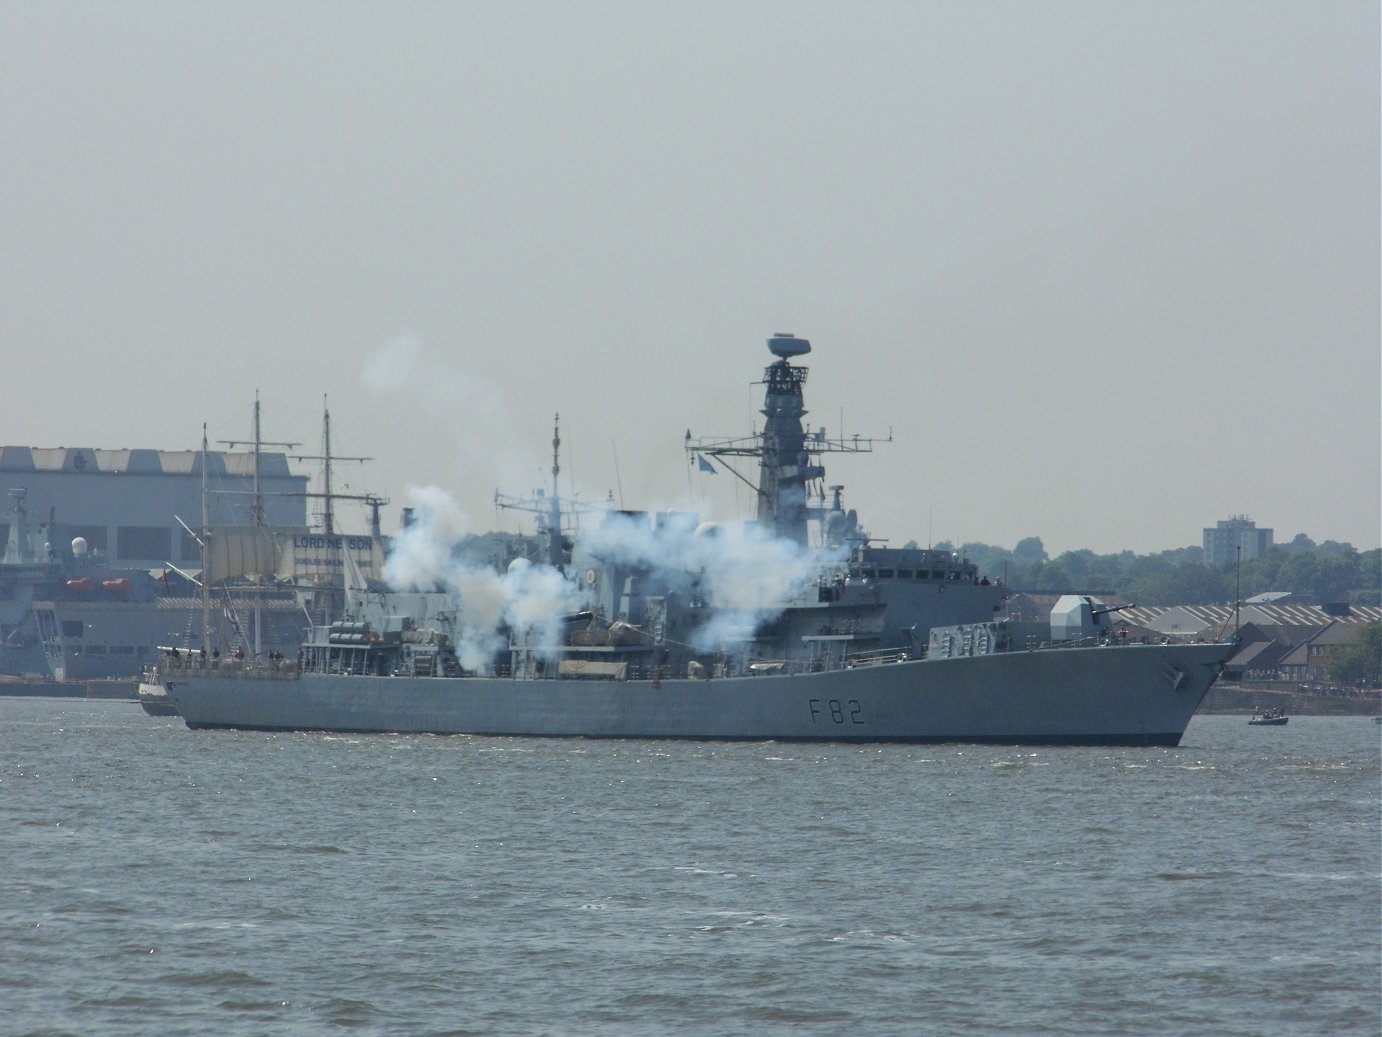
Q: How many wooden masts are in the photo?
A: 3